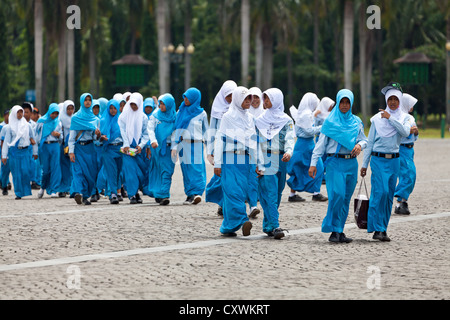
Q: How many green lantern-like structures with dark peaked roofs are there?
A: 2